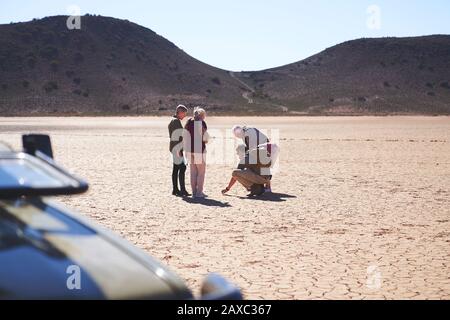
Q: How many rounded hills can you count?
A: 2